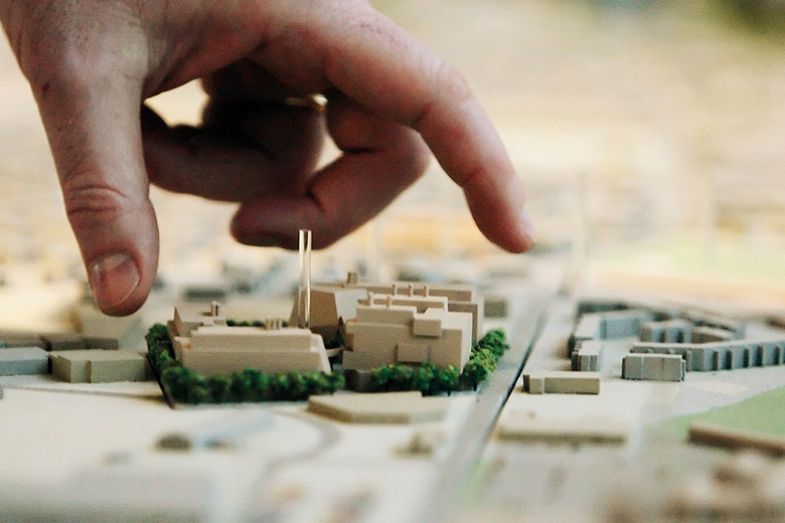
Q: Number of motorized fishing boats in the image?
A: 0